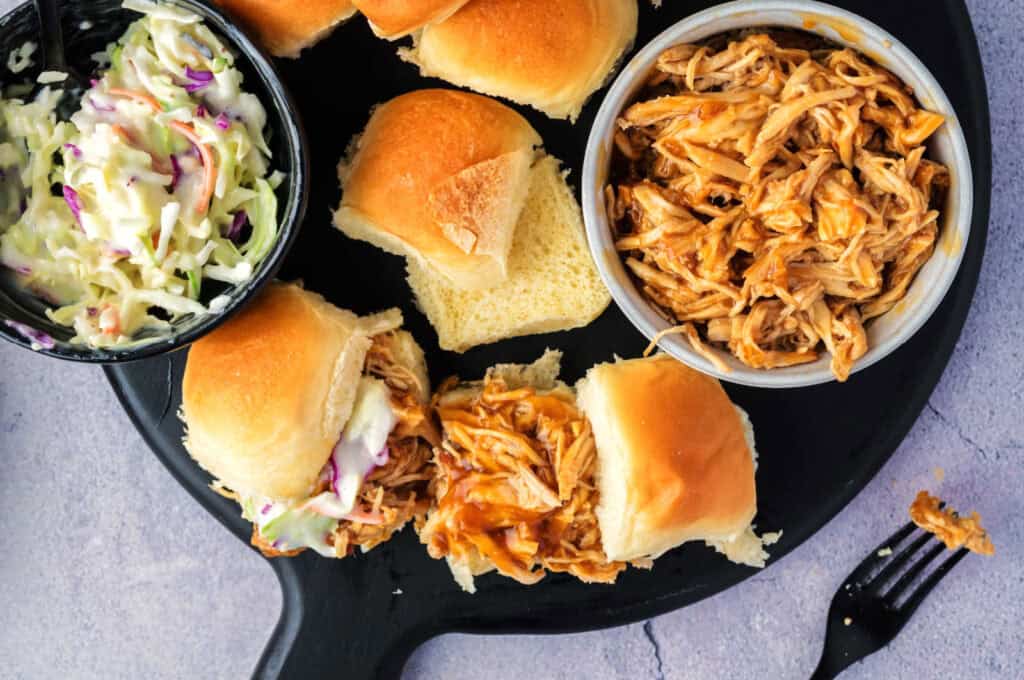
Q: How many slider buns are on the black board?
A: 6